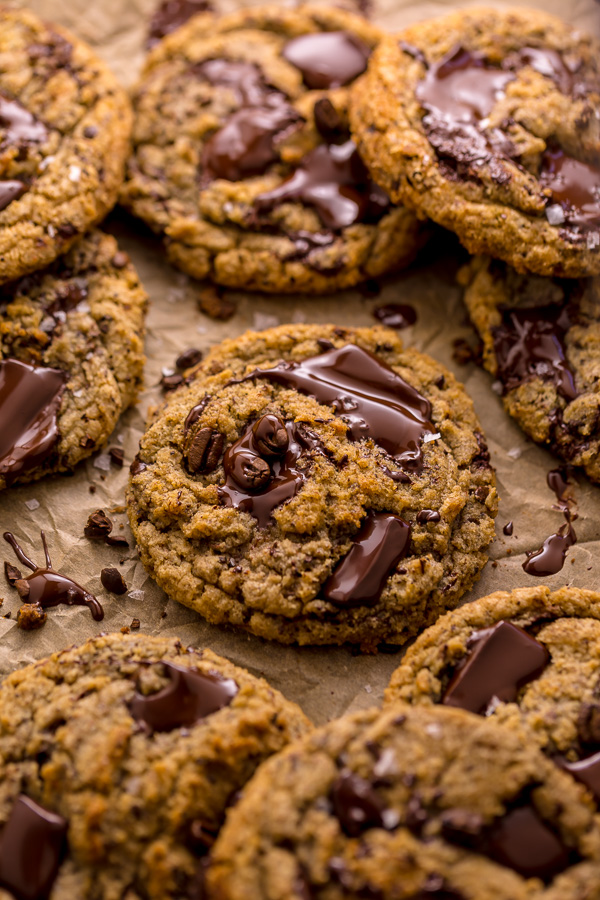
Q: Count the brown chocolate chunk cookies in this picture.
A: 9